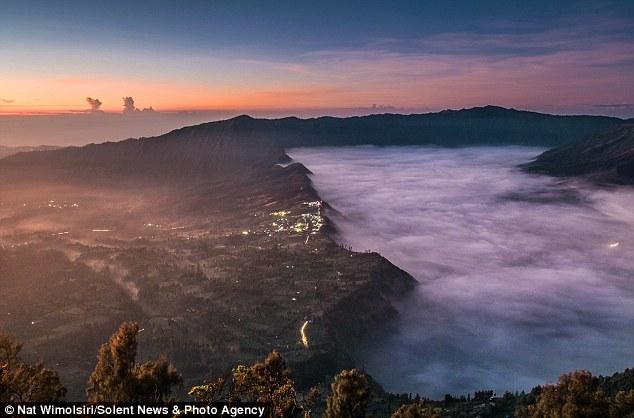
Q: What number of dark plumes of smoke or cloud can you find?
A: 2